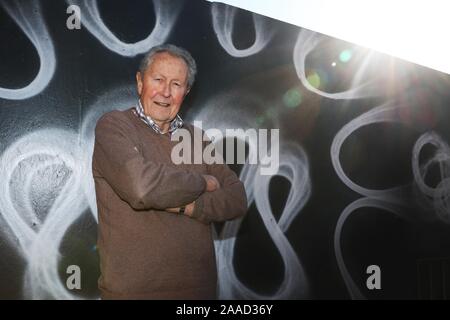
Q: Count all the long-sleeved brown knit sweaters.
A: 1